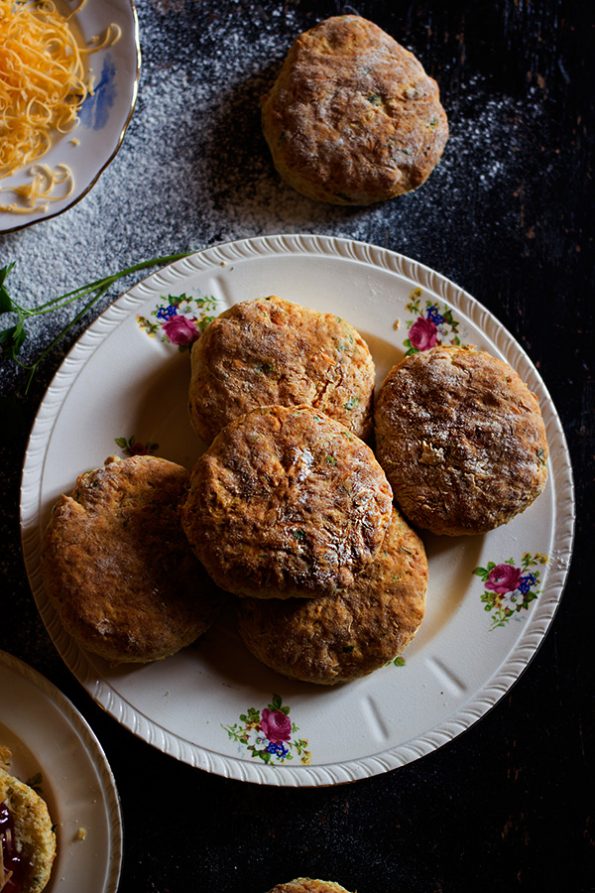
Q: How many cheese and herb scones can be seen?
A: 8